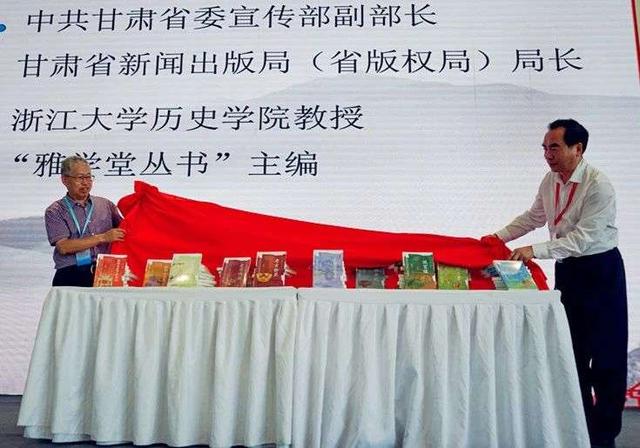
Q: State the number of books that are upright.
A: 10